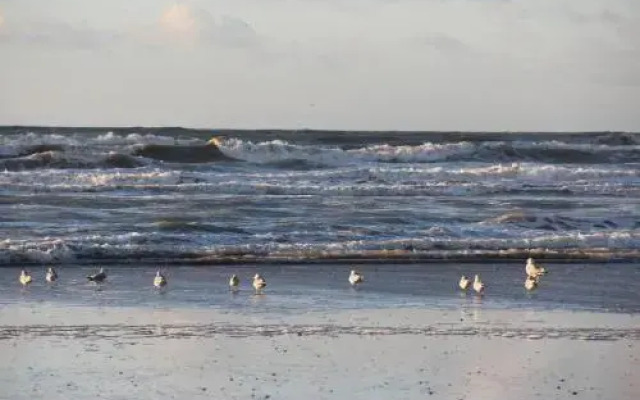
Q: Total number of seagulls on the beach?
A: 11